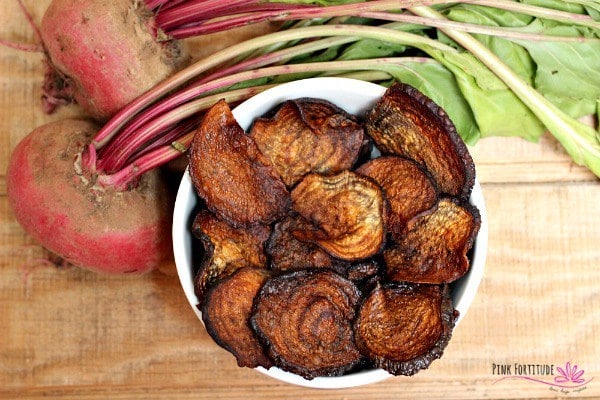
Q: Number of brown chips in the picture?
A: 11